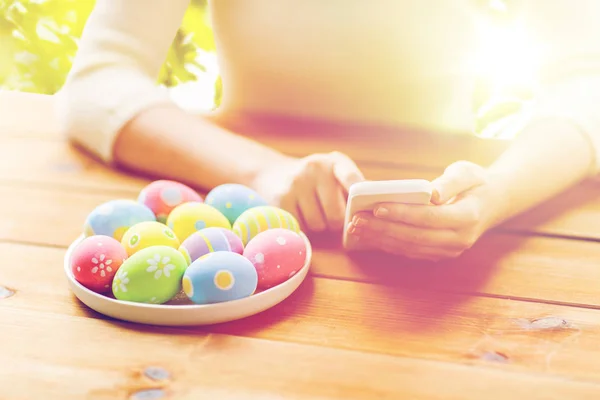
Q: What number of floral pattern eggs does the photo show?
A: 2